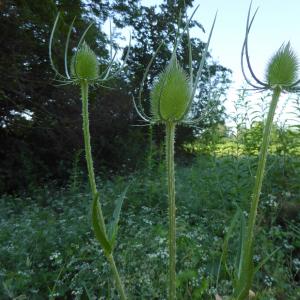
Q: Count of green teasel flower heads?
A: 3